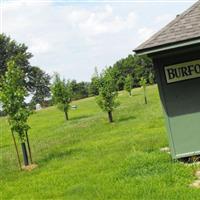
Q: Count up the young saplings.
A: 5